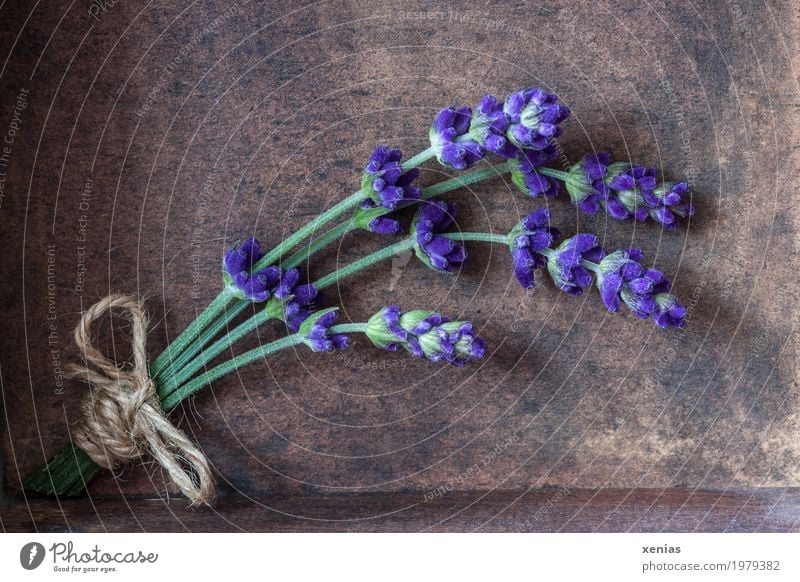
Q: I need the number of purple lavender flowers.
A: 4